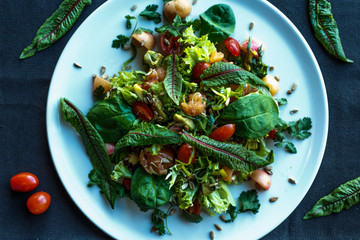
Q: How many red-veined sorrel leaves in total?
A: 8